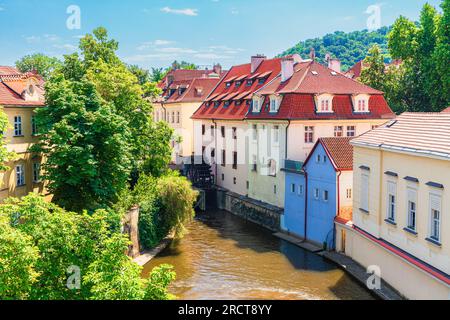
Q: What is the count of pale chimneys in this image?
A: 3